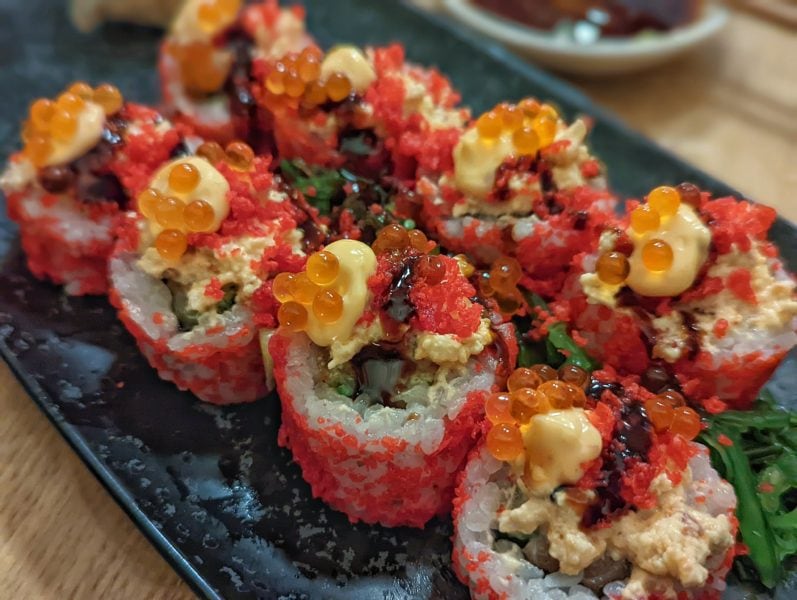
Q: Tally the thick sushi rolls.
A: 8